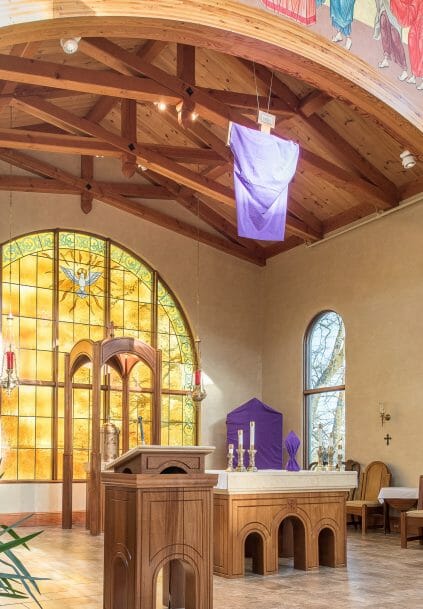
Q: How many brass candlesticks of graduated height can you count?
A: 6